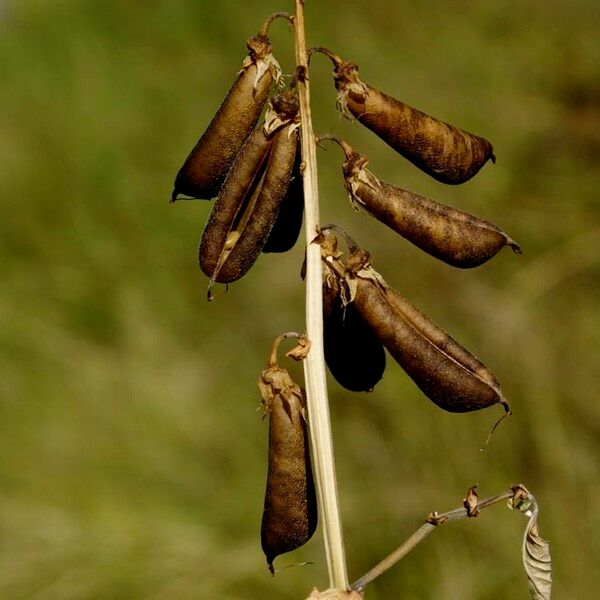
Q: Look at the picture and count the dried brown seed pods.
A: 8